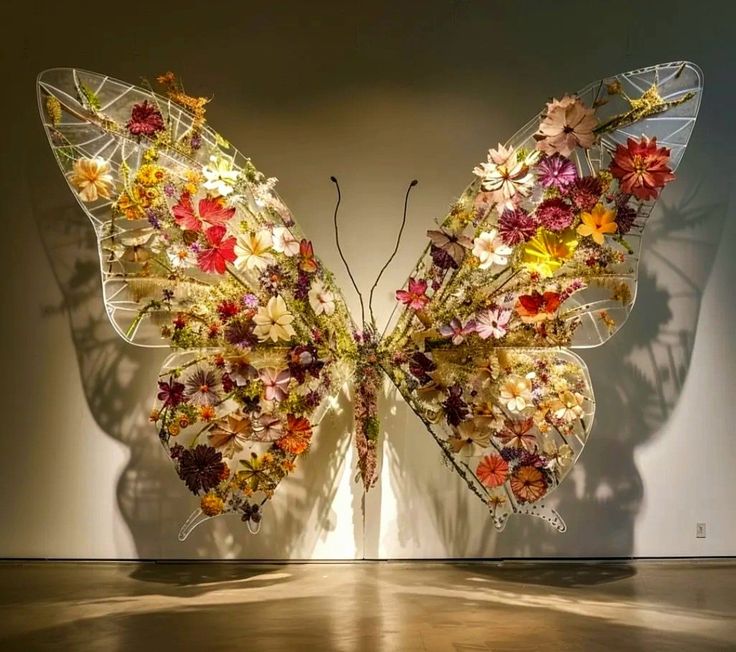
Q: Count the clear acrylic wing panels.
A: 4